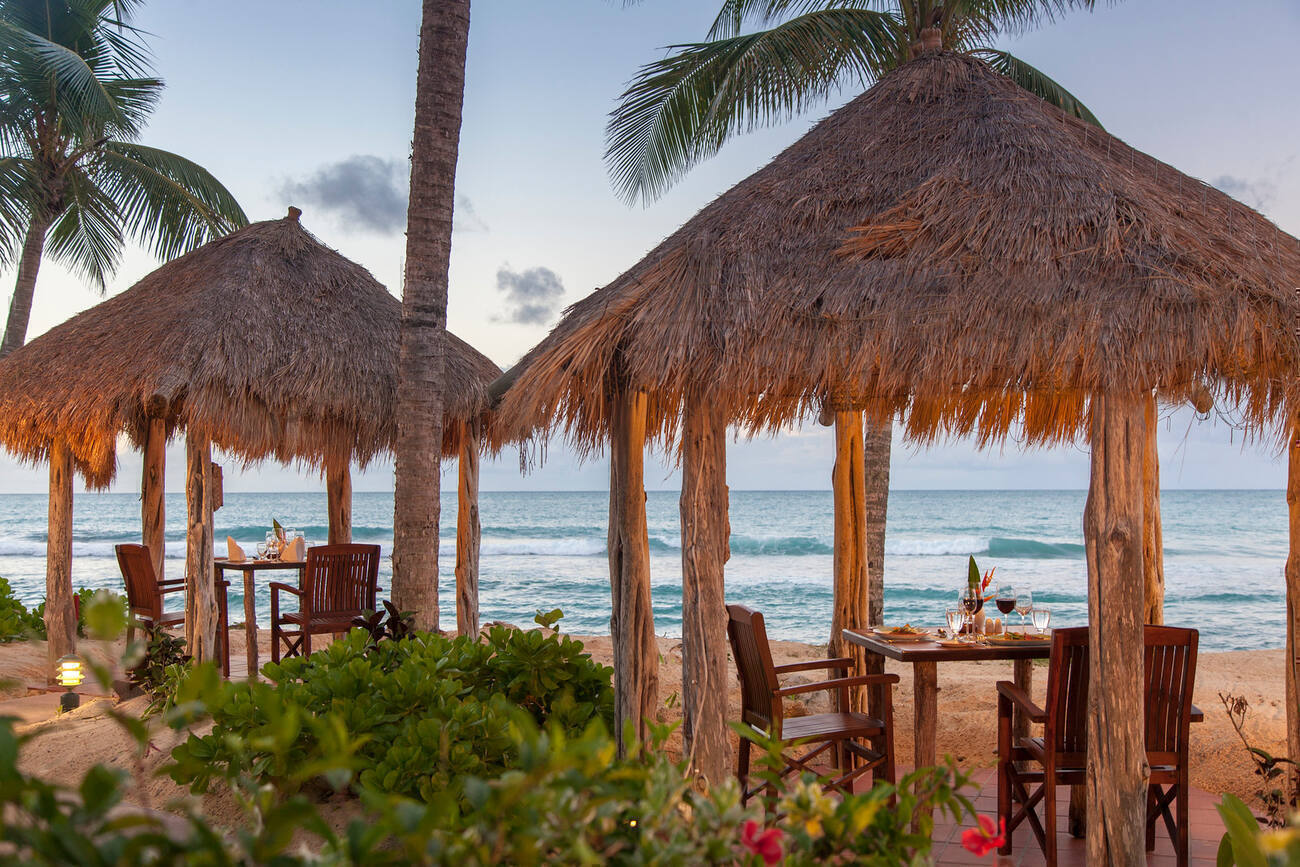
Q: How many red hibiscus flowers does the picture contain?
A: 2